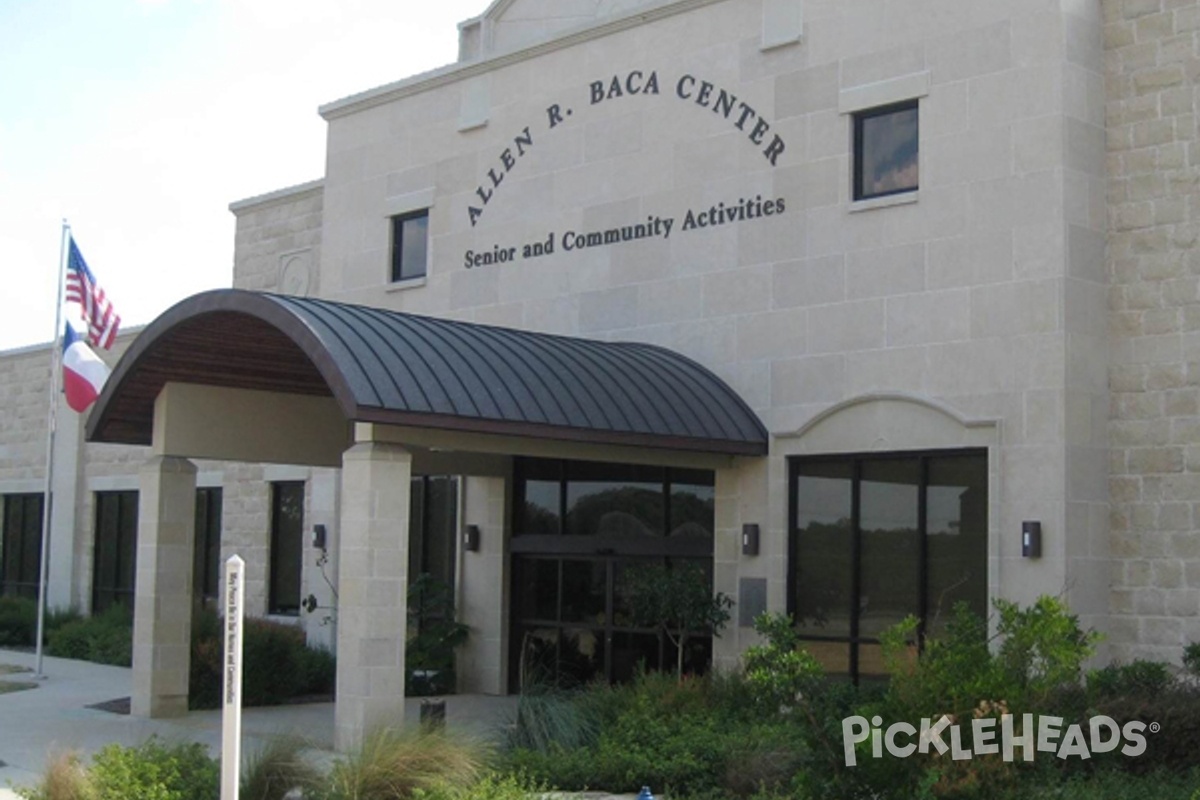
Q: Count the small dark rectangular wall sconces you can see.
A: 4